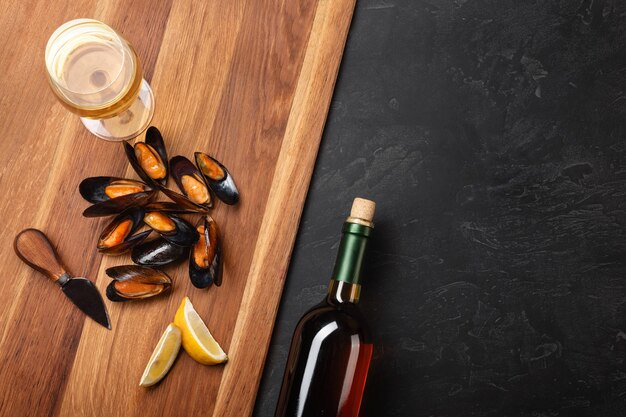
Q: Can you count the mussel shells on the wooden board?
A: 9